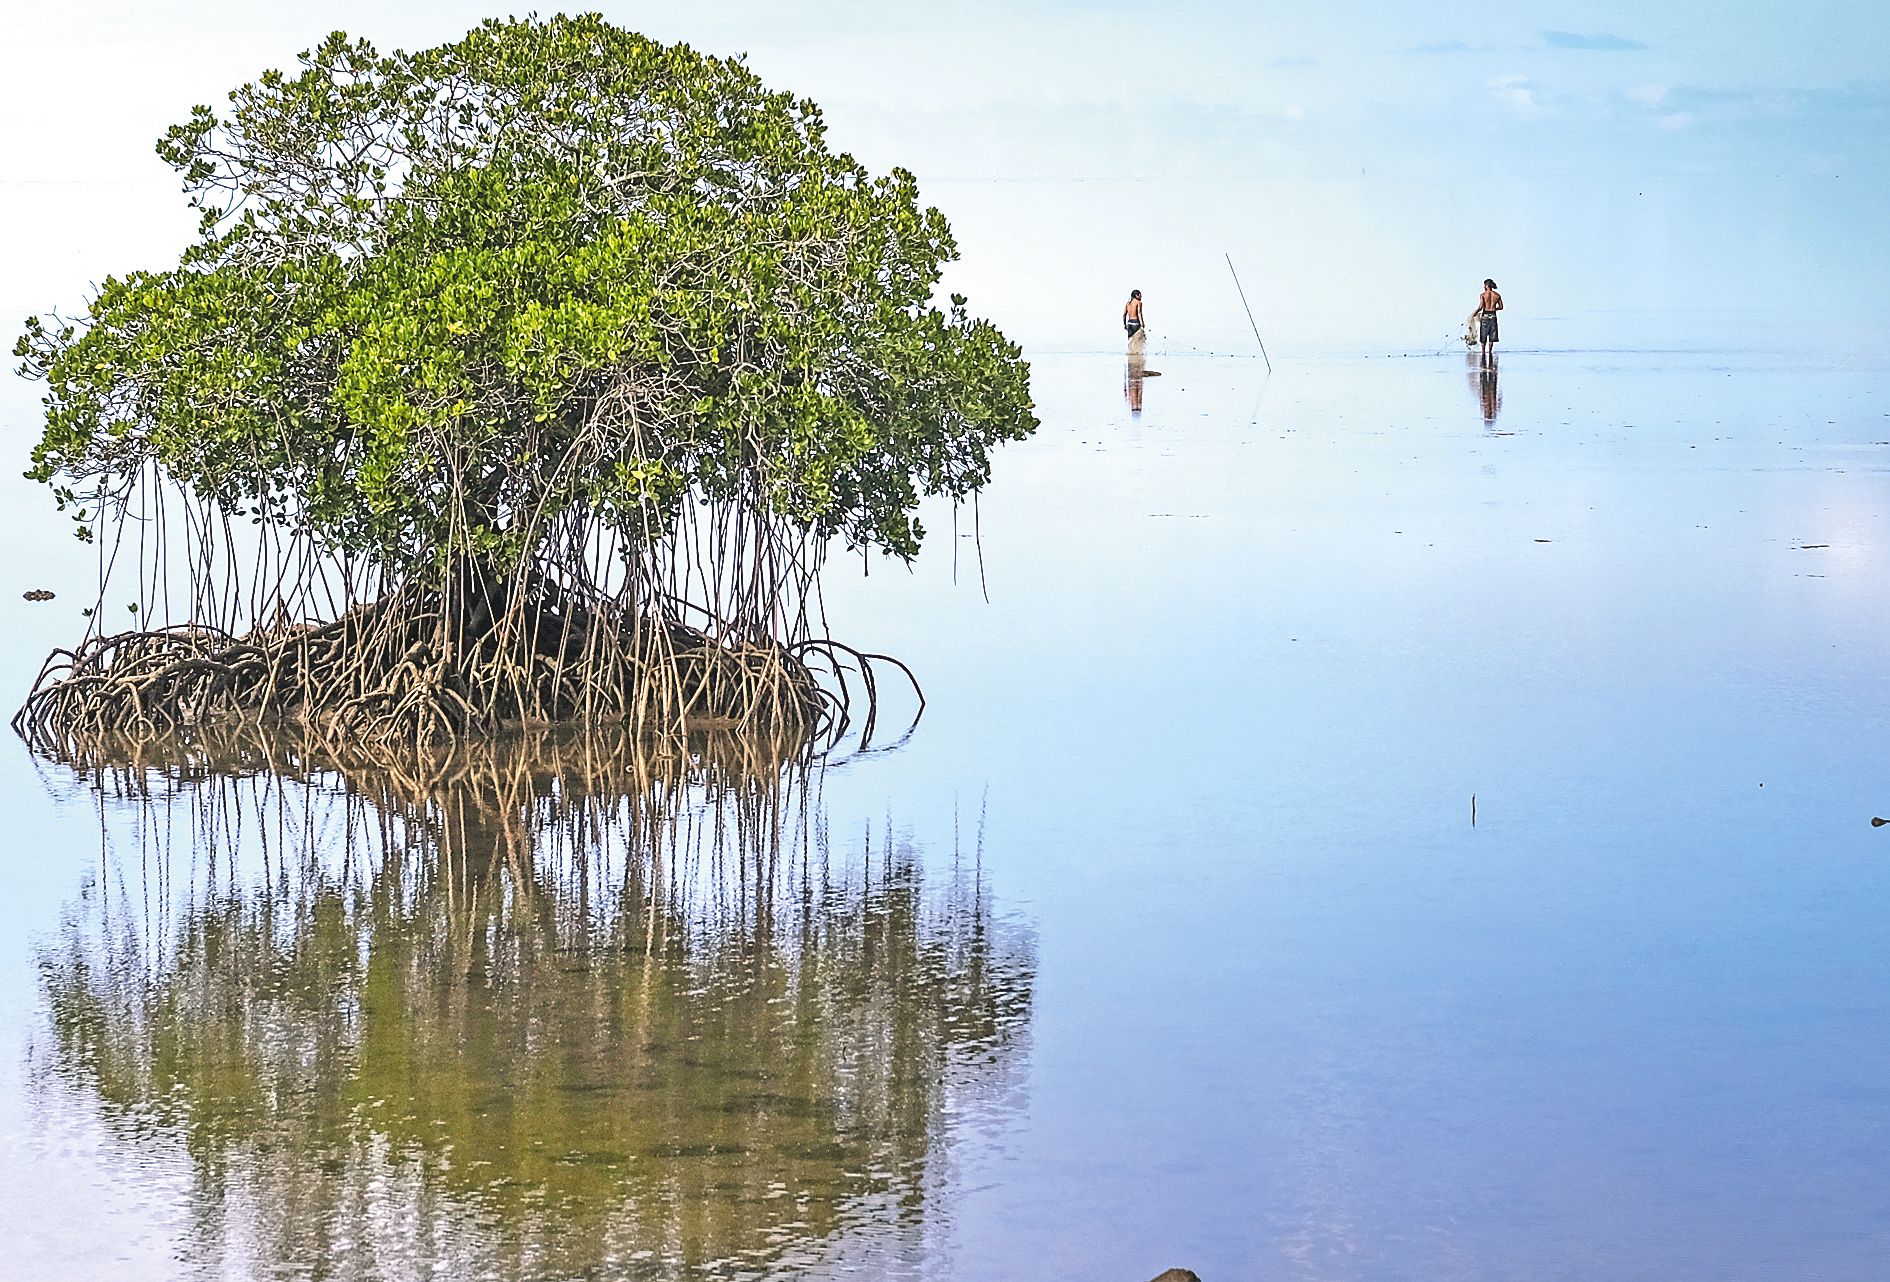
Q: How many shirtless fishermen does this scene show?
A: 2